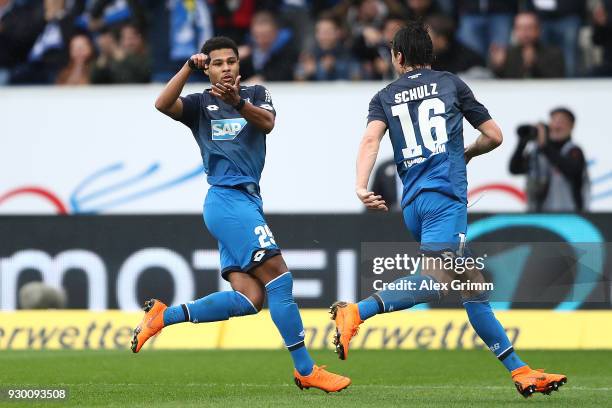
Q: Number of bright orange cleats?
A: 4